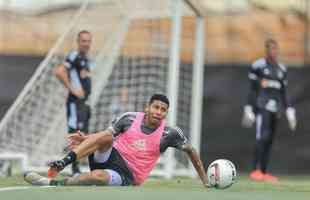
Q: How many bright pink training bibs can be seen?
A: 1